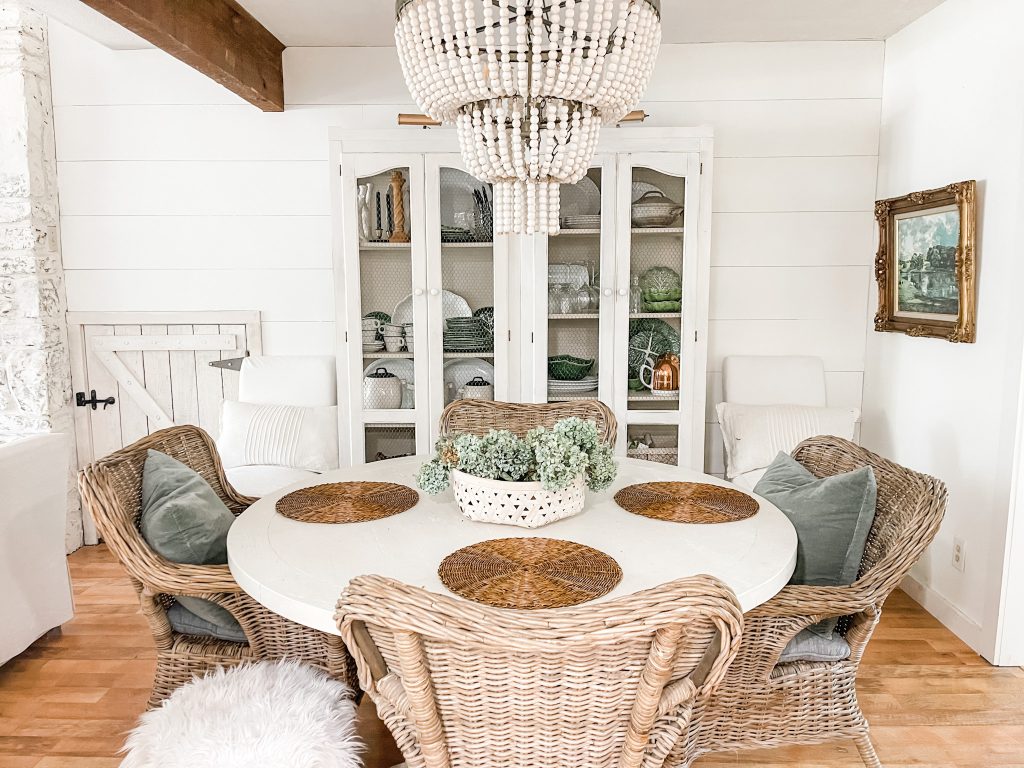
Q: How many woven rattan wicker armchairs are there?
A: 4